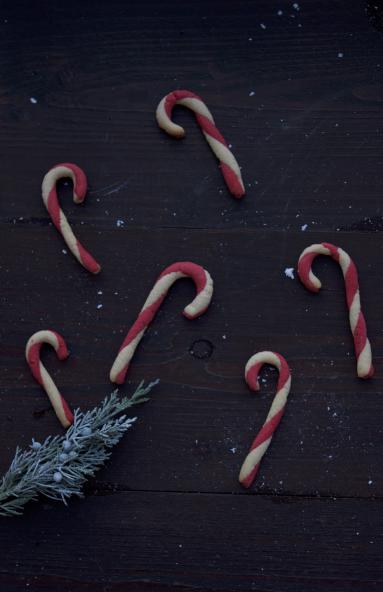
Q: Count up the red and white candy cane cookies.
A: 6